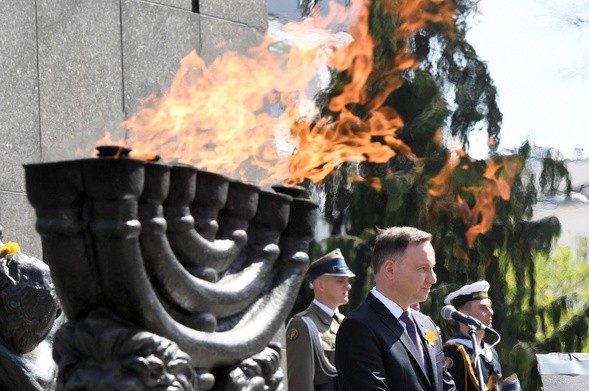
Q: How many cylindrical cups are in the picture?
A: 8